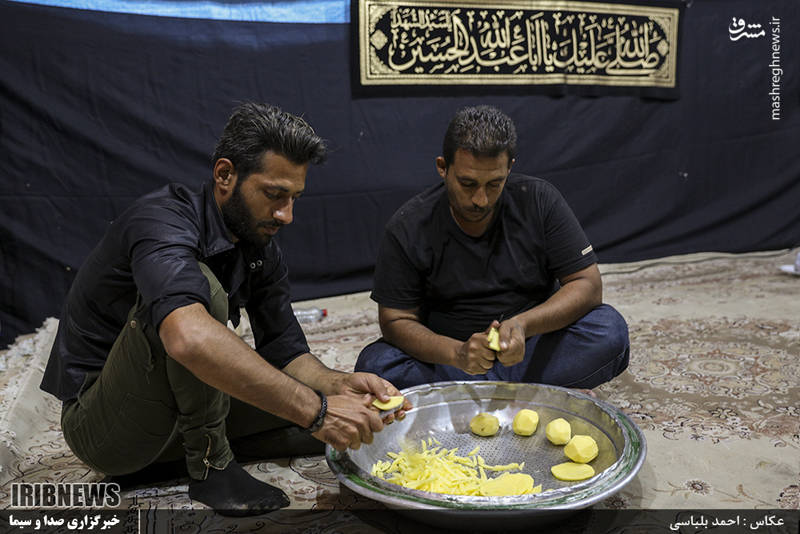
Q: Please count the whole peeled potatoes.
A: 4